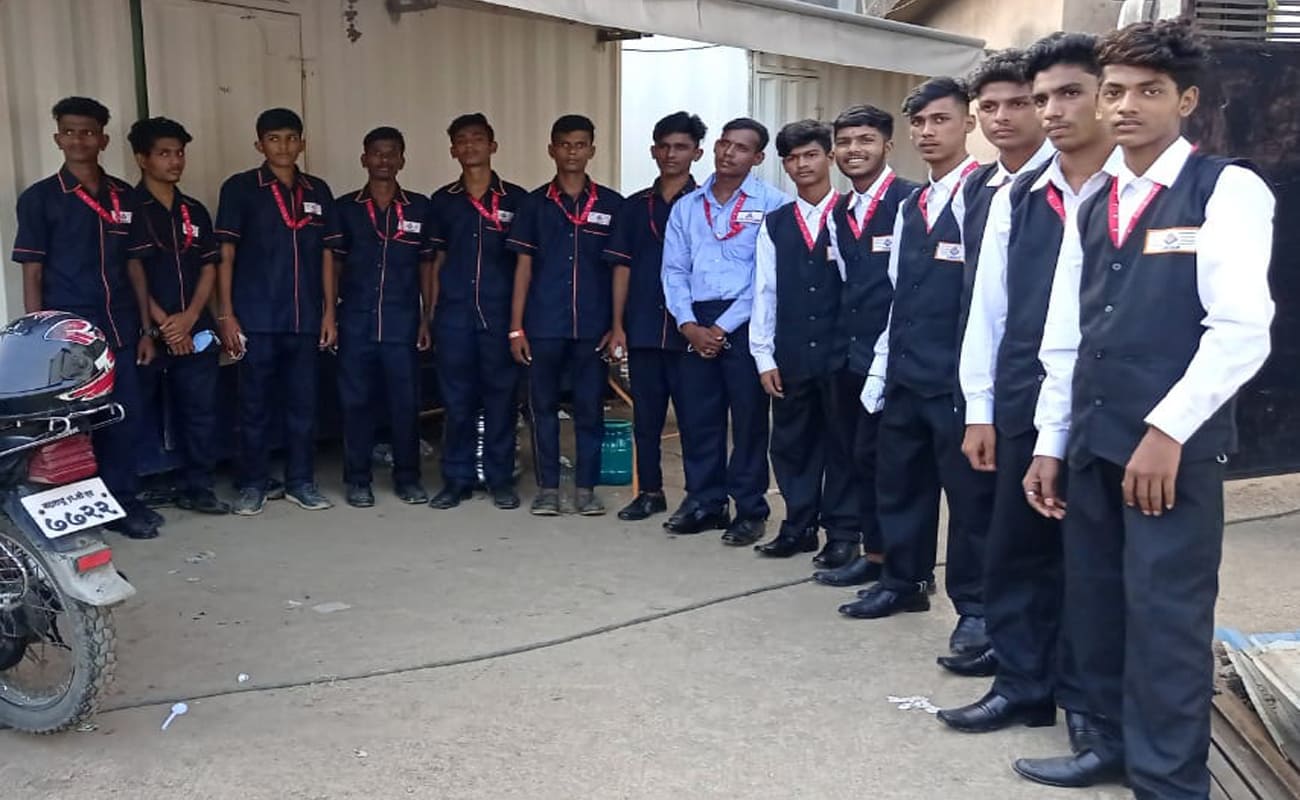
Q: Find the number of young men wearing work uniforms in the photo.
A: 14